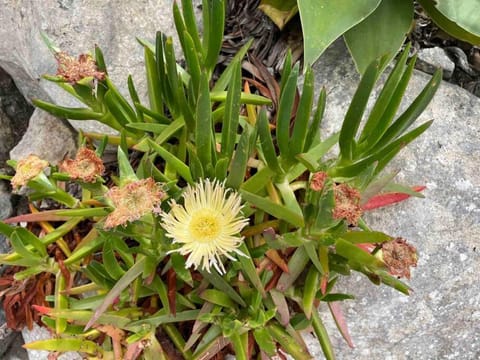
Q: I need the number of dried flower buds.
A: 7